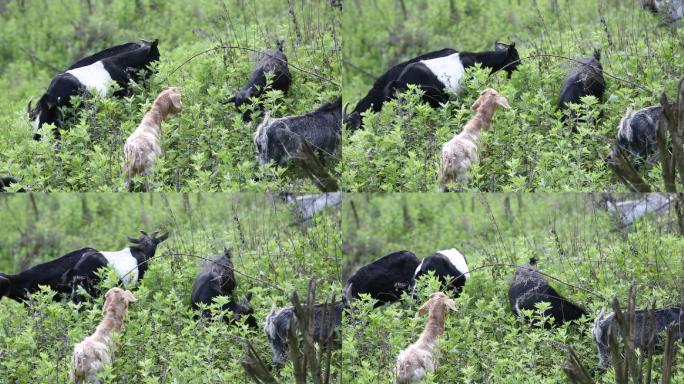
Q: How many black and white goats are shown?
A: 4